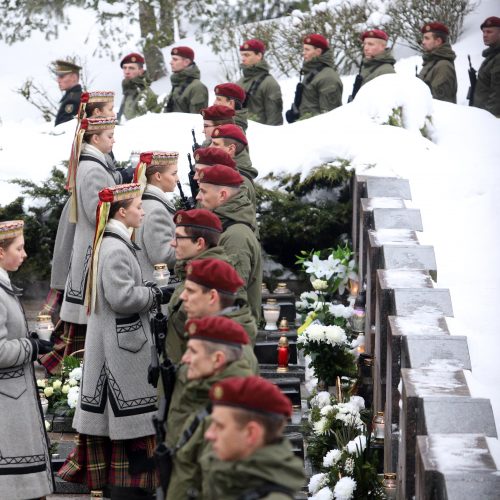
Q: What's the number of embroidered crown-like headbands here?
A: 5